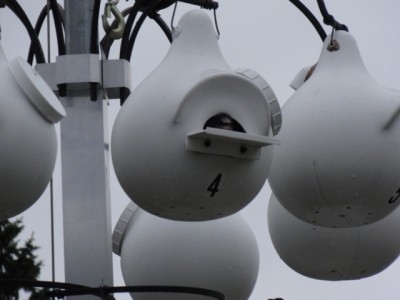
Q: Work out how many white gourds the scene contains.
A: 5